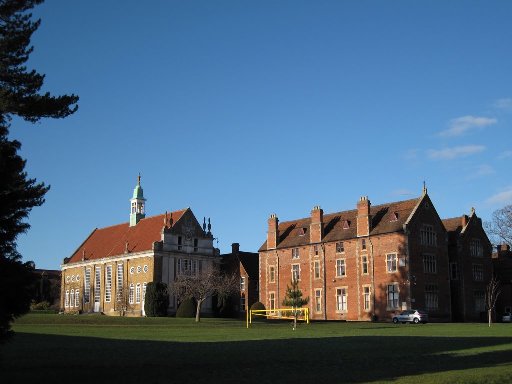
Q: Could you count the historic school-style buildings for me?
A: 2